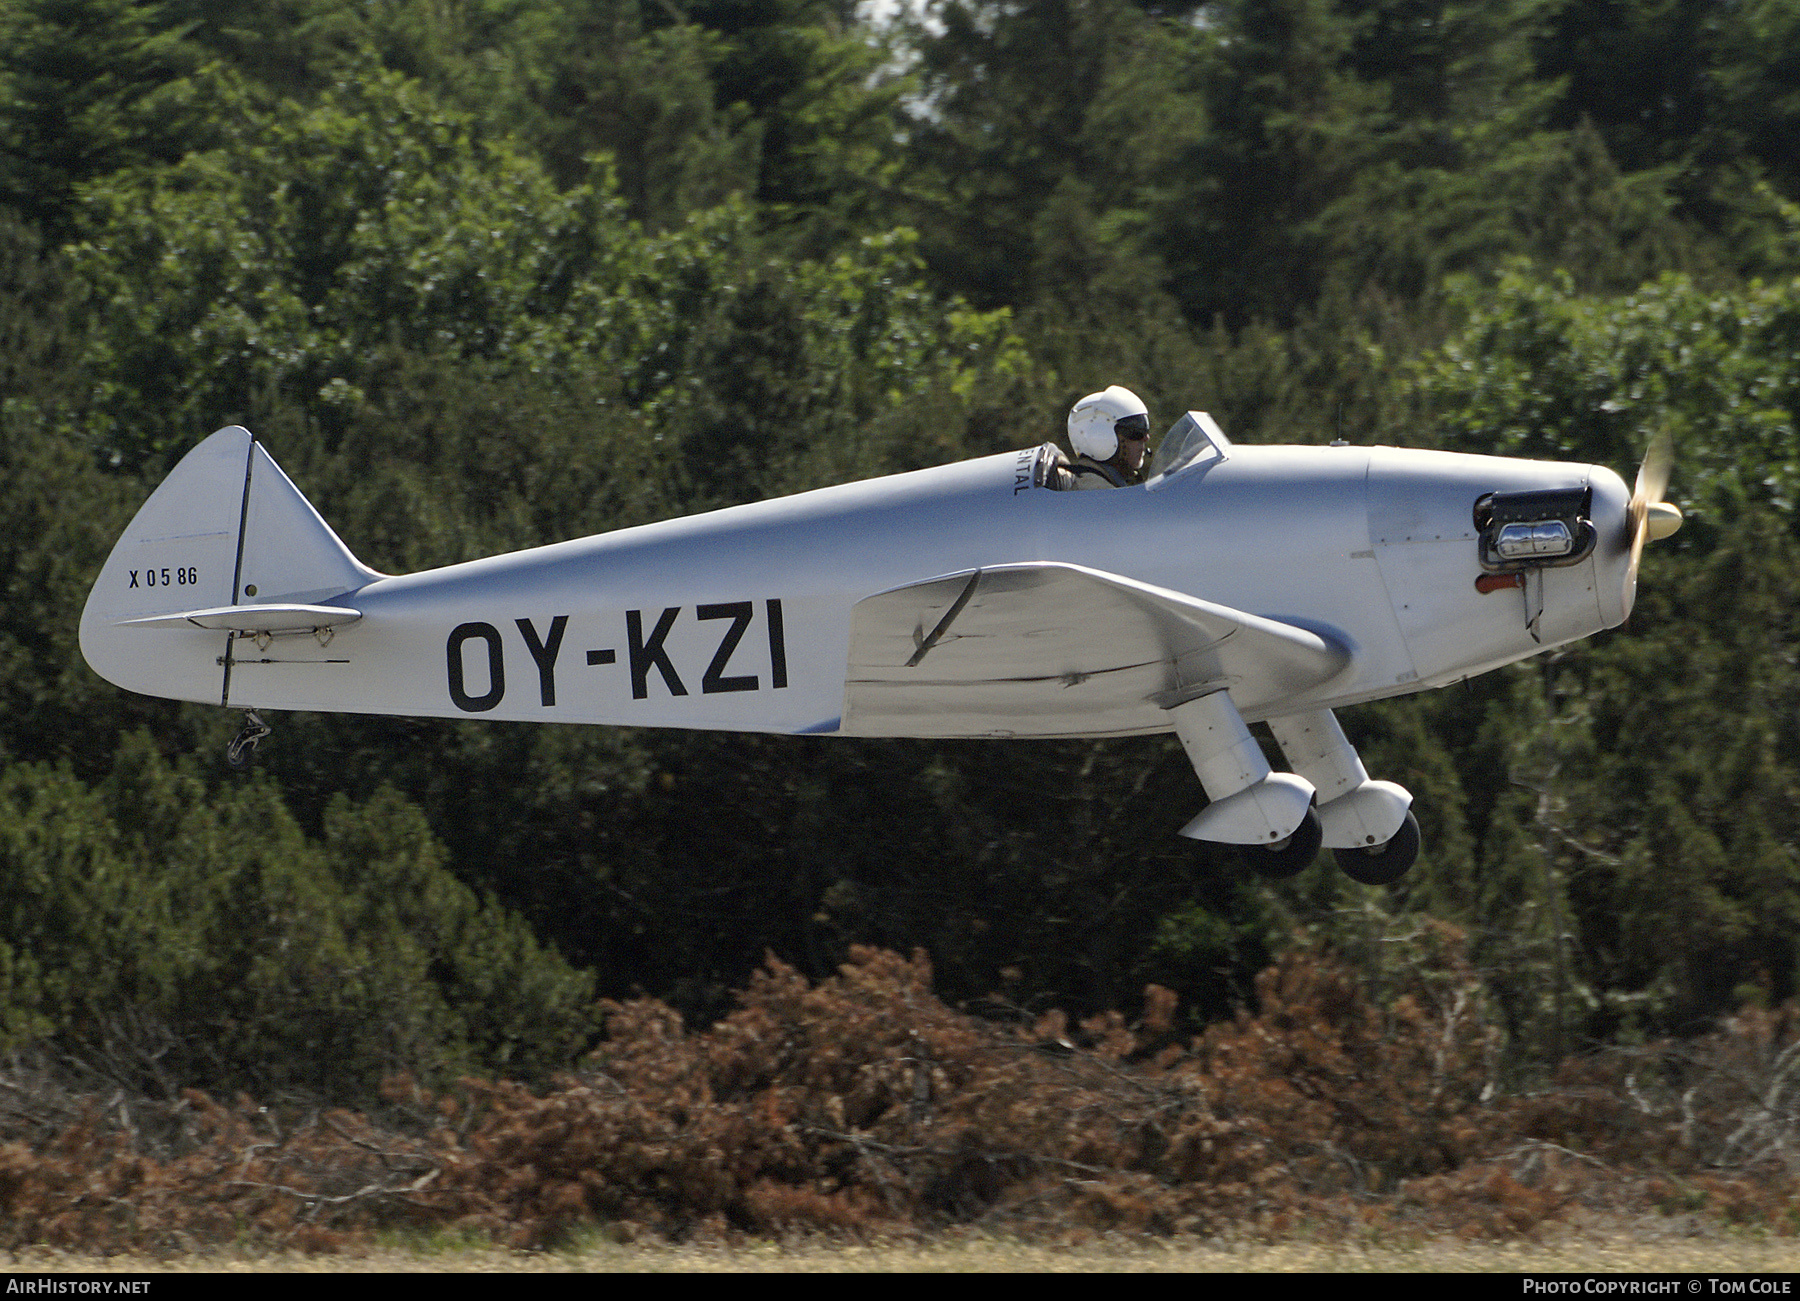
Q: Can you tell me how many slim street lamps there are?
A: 0